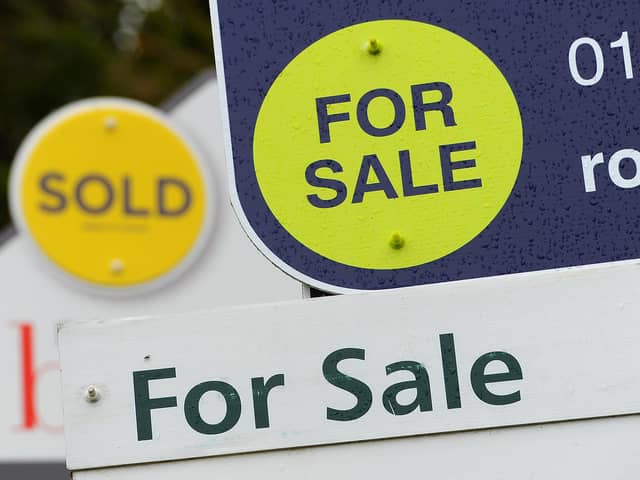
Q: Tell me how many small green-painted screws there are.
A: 2